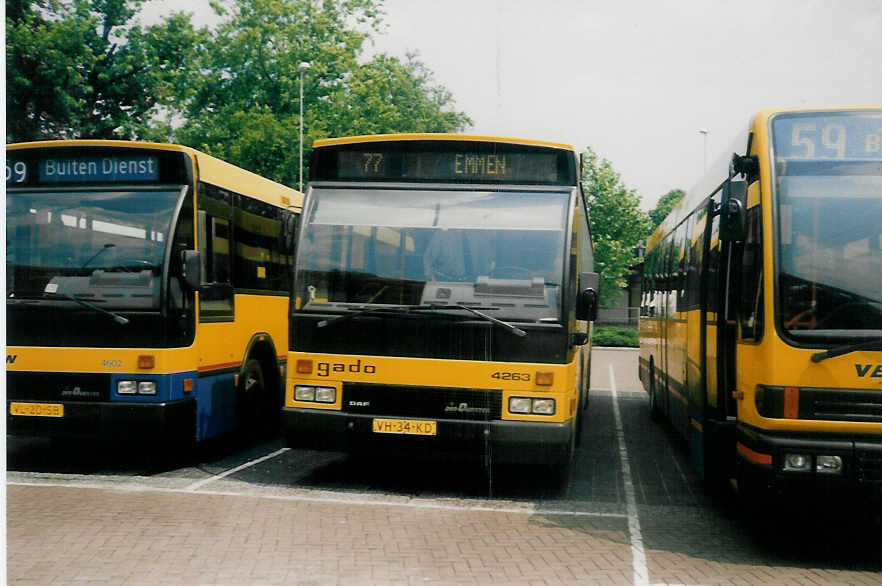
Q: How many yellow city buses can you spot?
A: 3